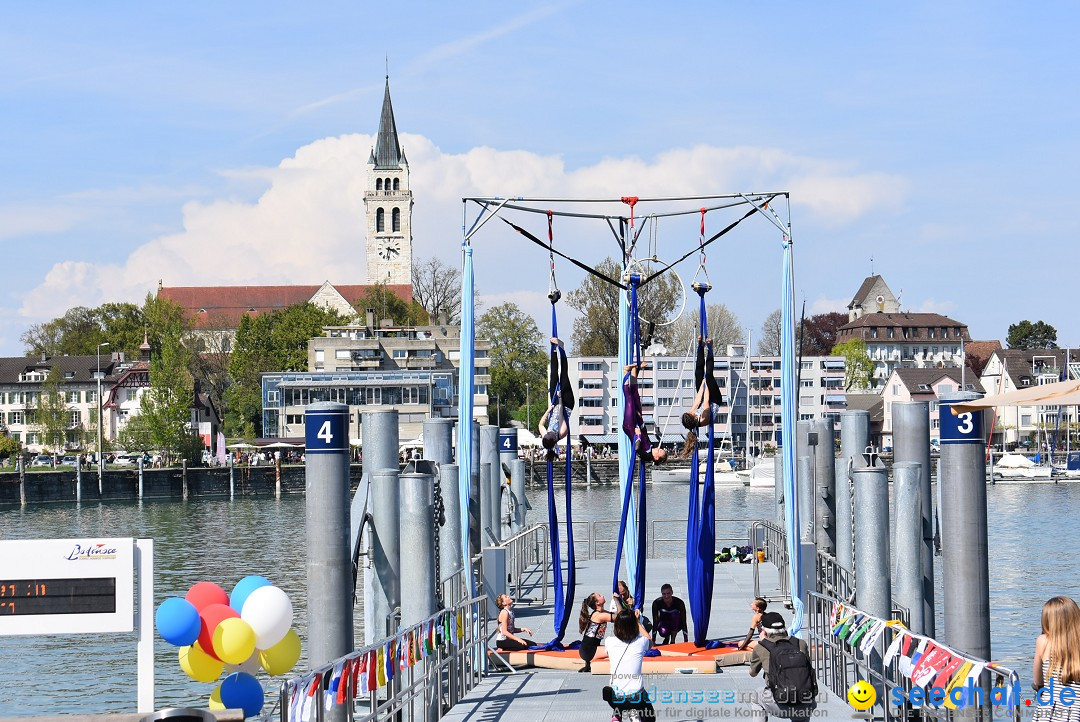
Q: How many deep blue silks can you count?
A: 3